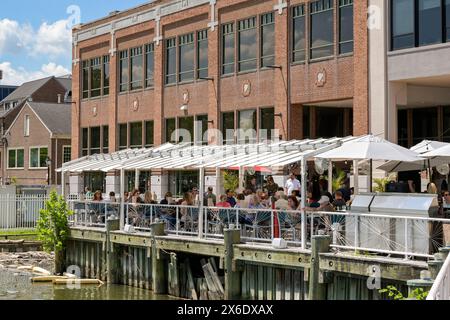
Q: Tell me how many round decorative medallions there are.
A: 5